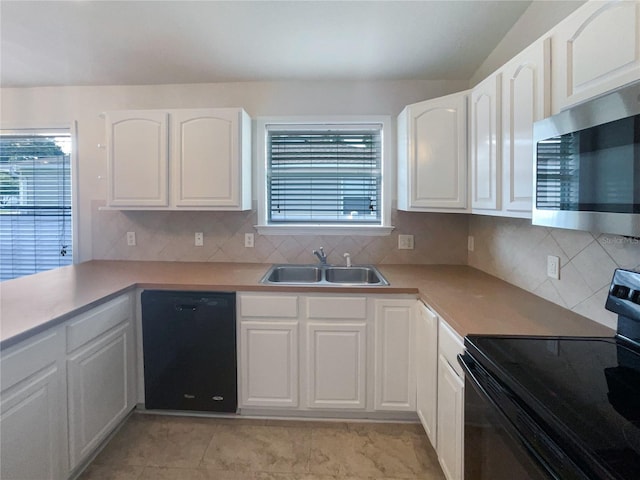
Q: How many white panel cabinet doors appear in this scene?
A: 13